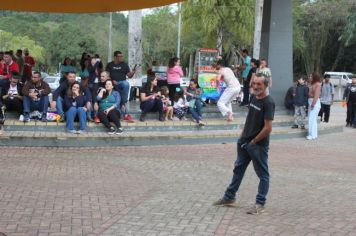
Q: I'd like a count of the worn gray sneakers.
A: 2